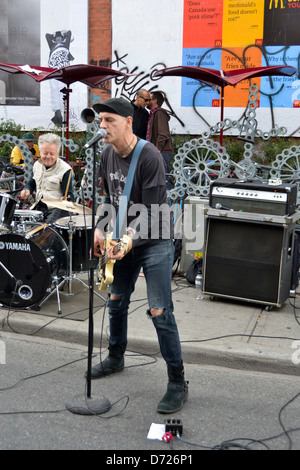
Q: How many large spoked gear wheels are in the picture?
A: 2